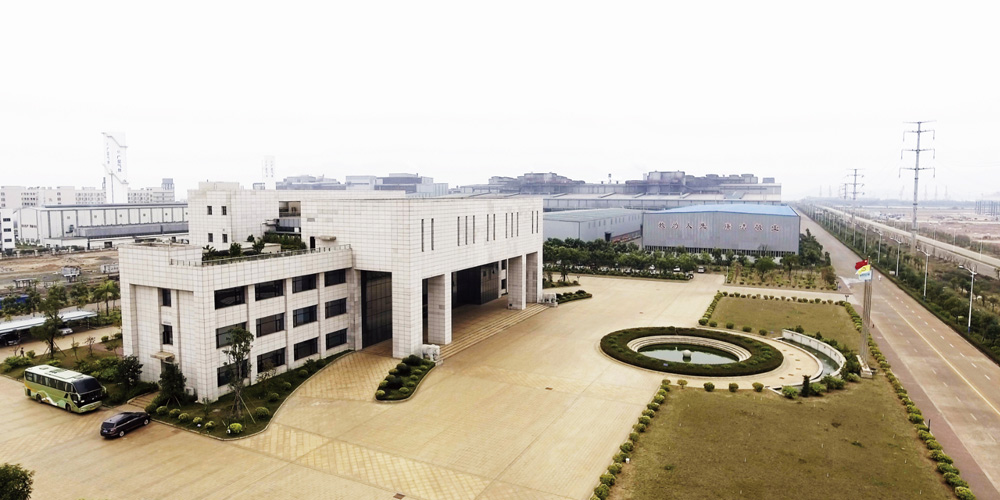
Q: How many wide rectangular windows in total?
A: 12